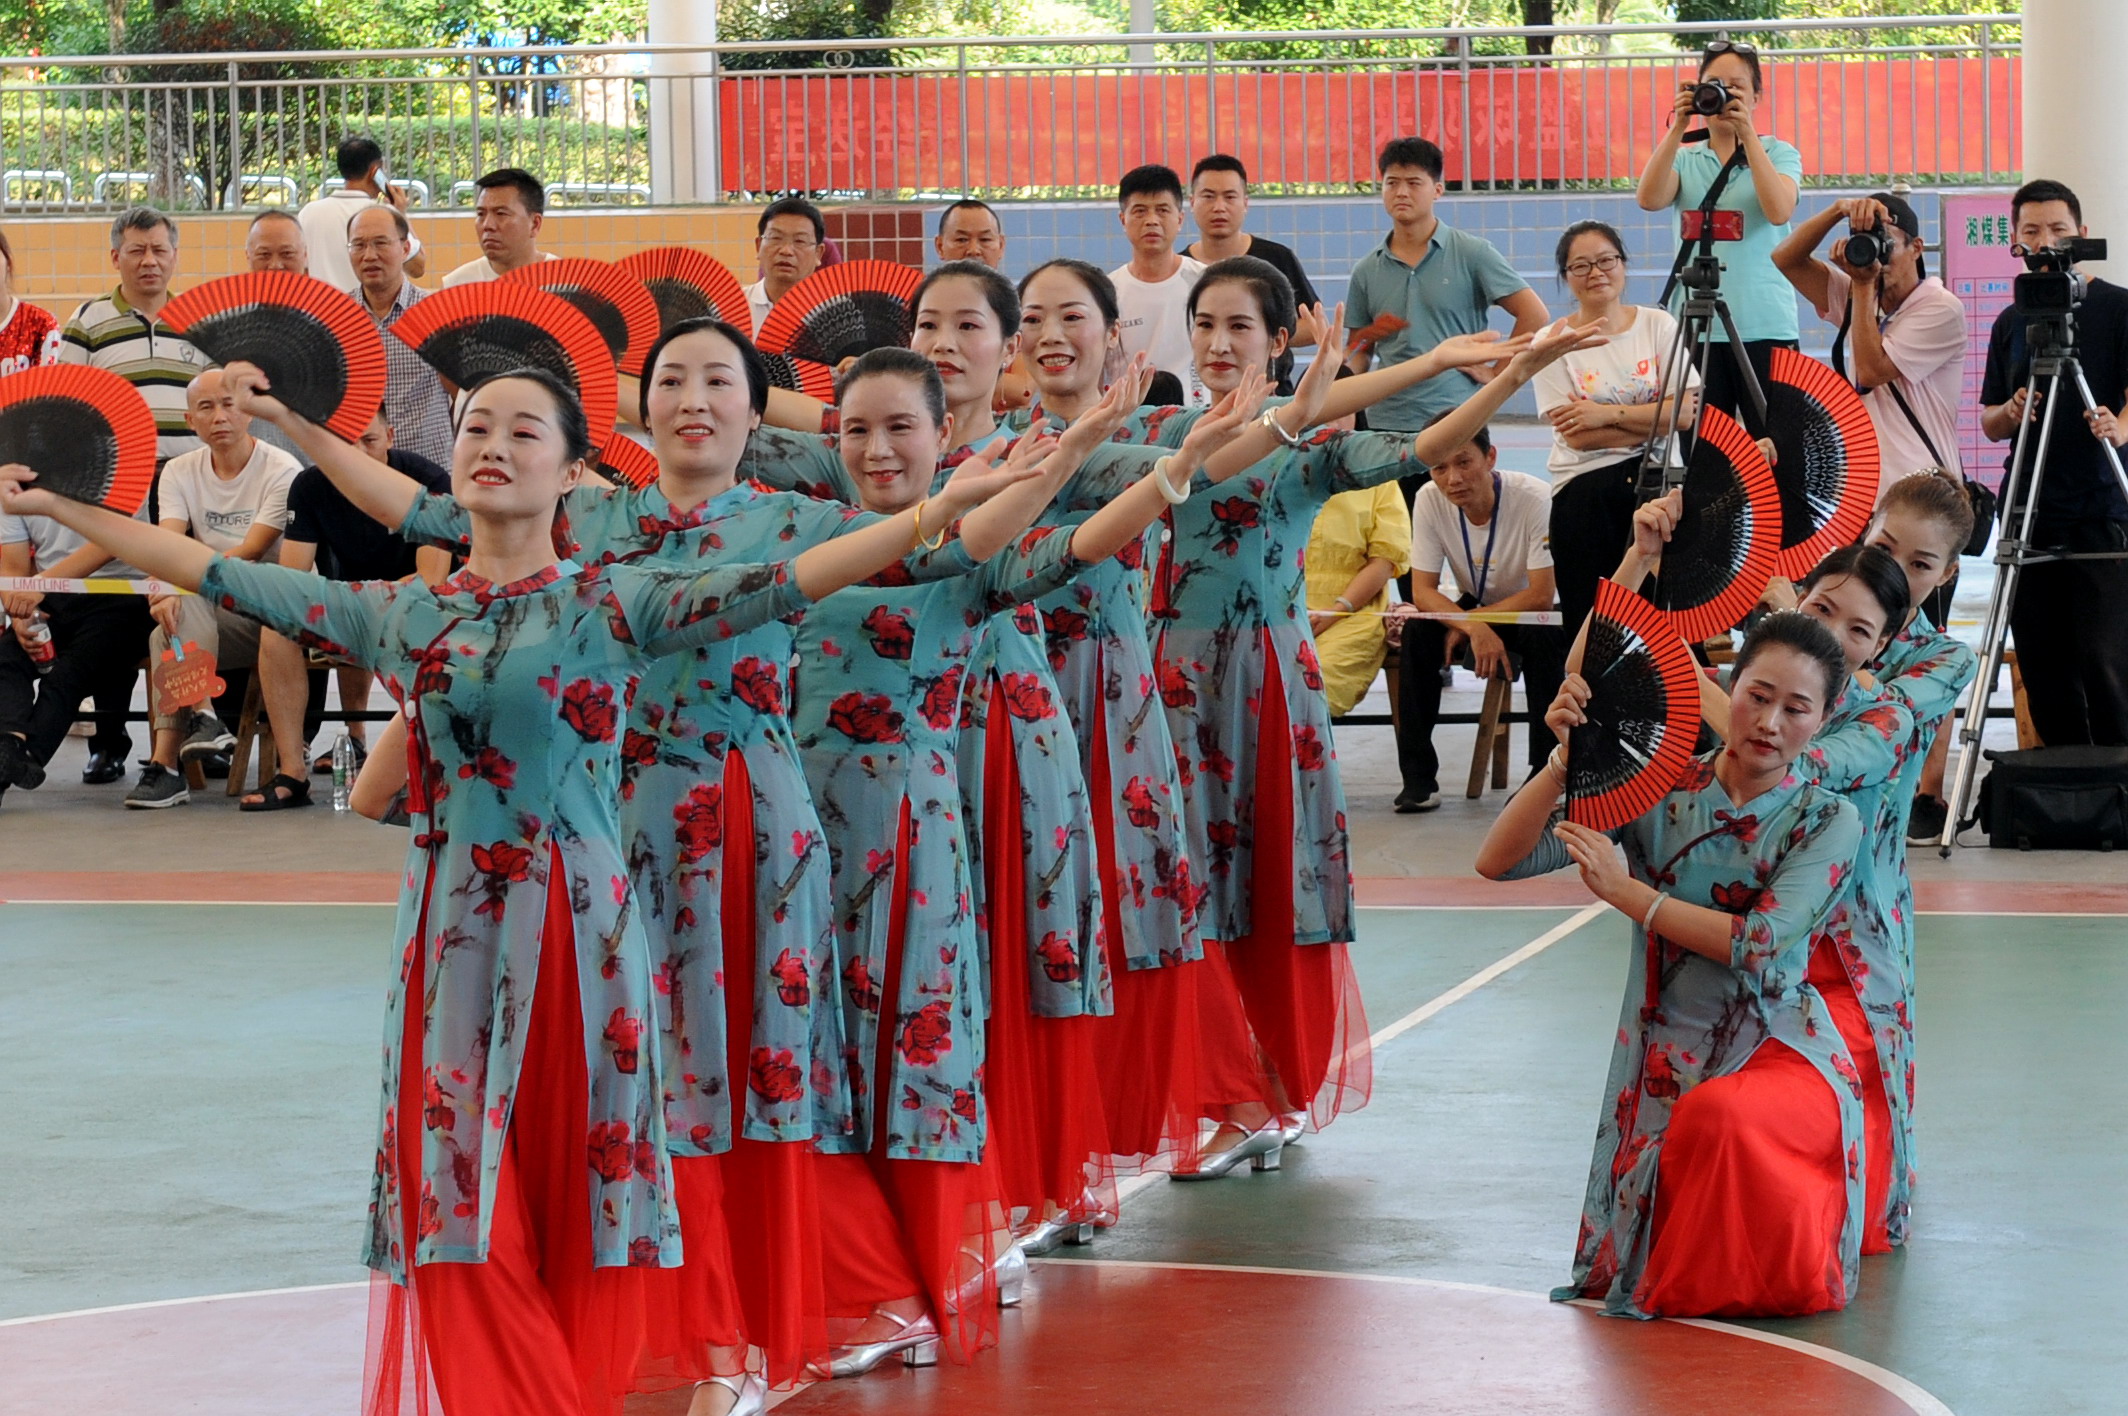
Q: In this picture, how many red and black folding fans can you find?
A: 11